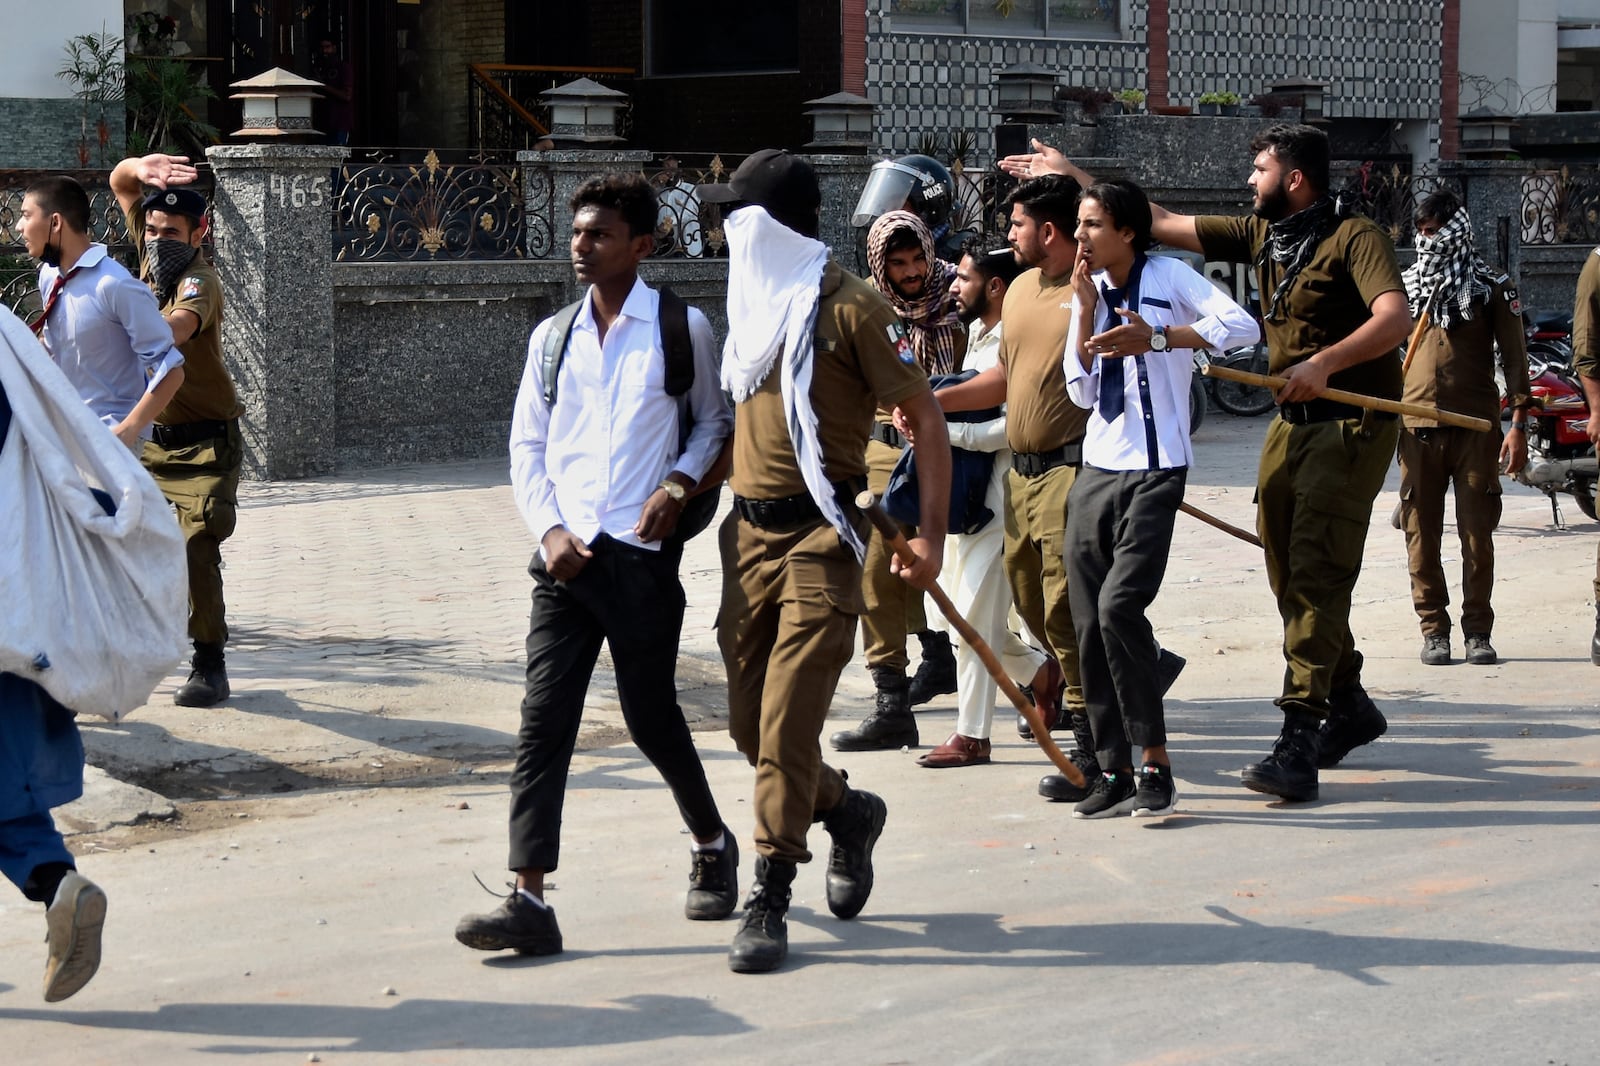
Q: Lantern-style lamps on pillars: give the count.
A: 6